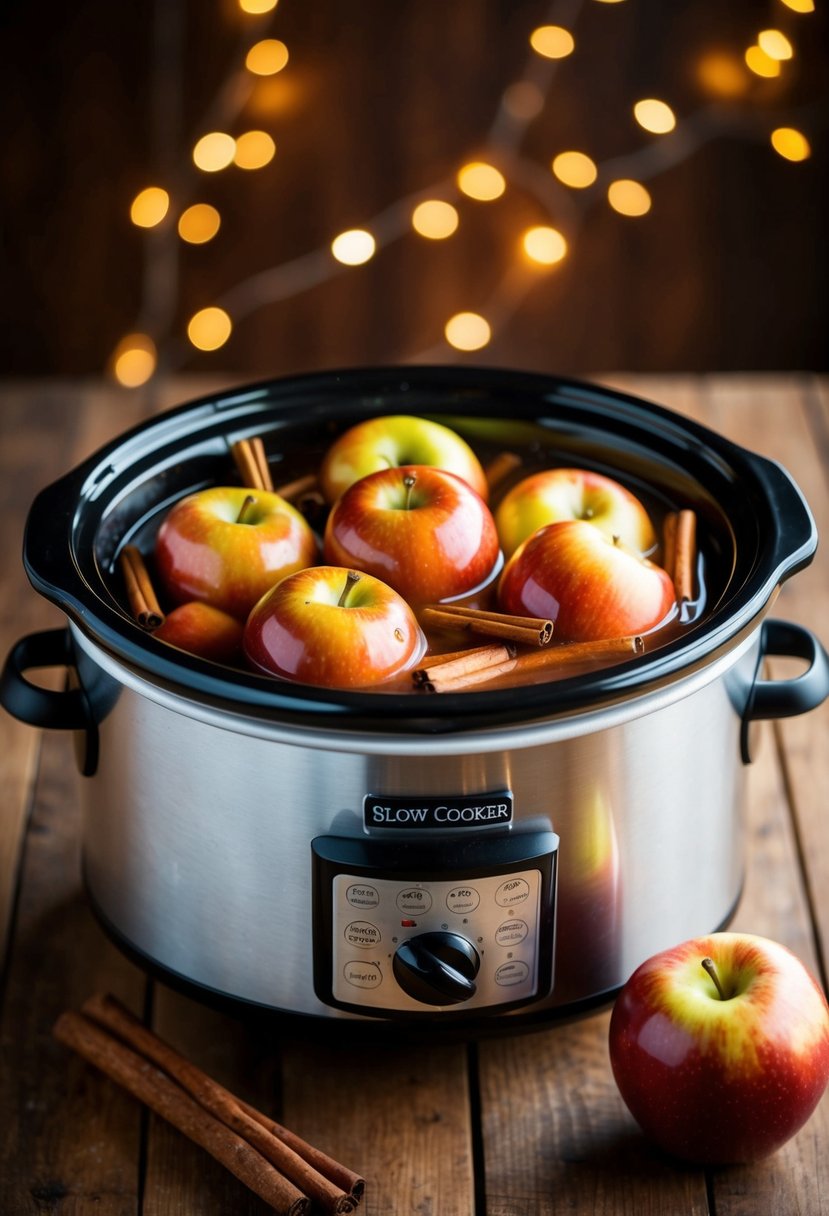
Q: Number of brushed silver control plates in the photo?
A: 1